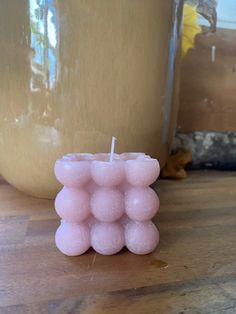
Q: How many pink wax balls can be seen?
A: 9